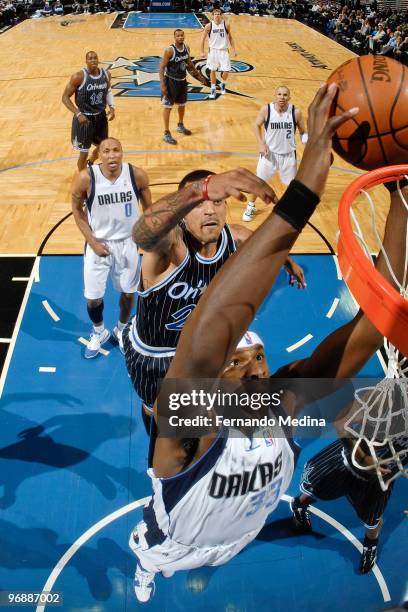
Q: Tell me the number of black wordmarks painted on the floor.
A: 1